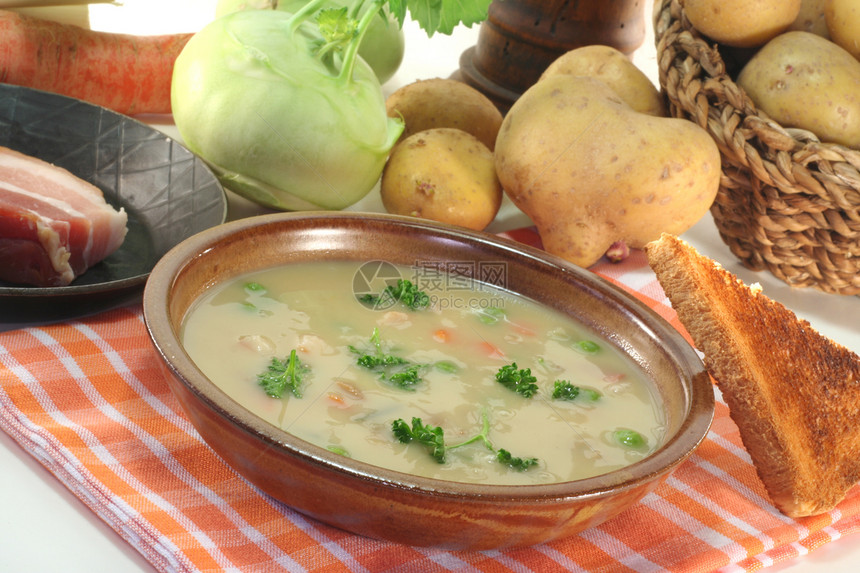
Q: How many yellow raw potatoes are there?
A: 8